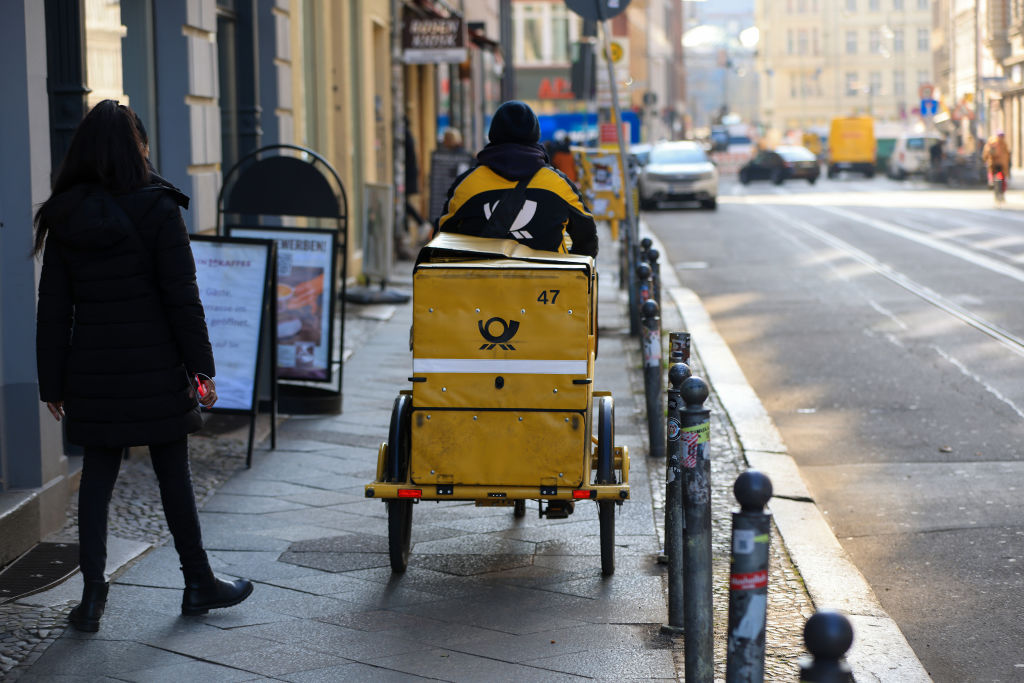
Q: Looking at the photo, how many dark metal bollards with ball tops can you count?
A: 8